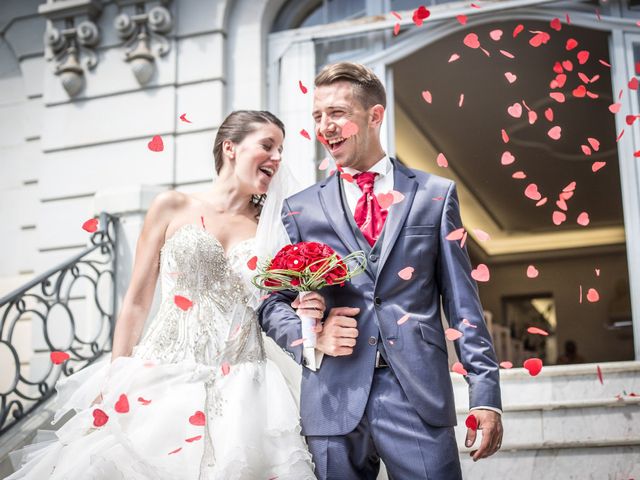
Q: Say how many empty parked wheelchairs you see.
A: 0